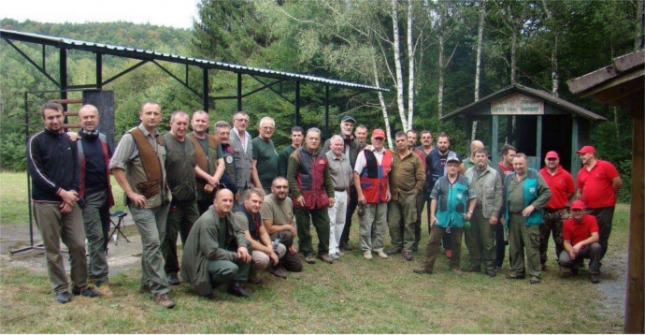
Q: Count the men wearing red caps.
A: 4